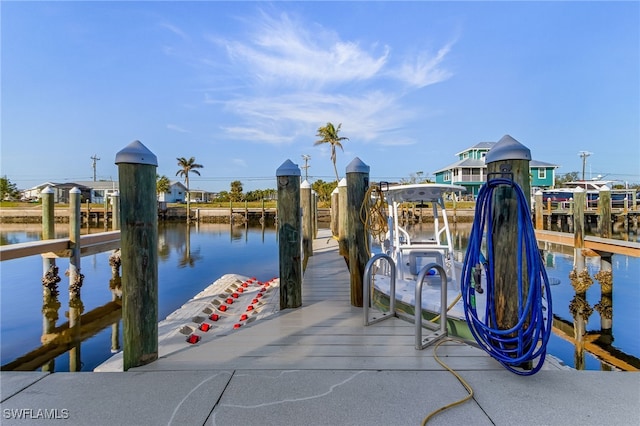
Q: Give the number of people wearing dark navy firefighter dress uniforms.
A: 0